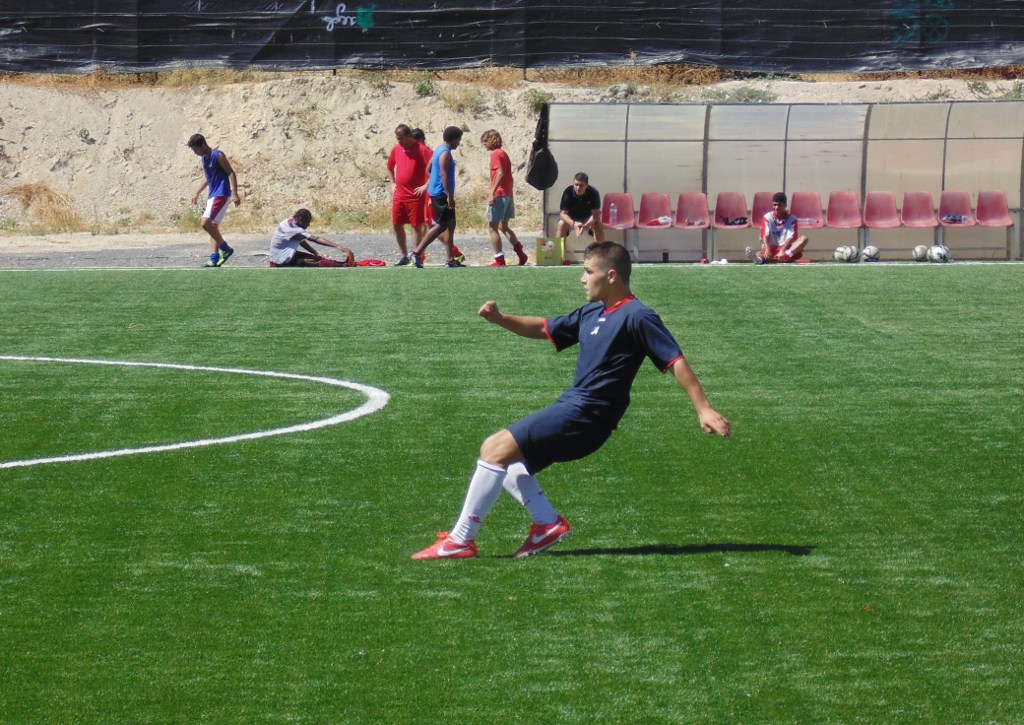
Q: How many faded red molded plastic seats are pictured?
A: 11